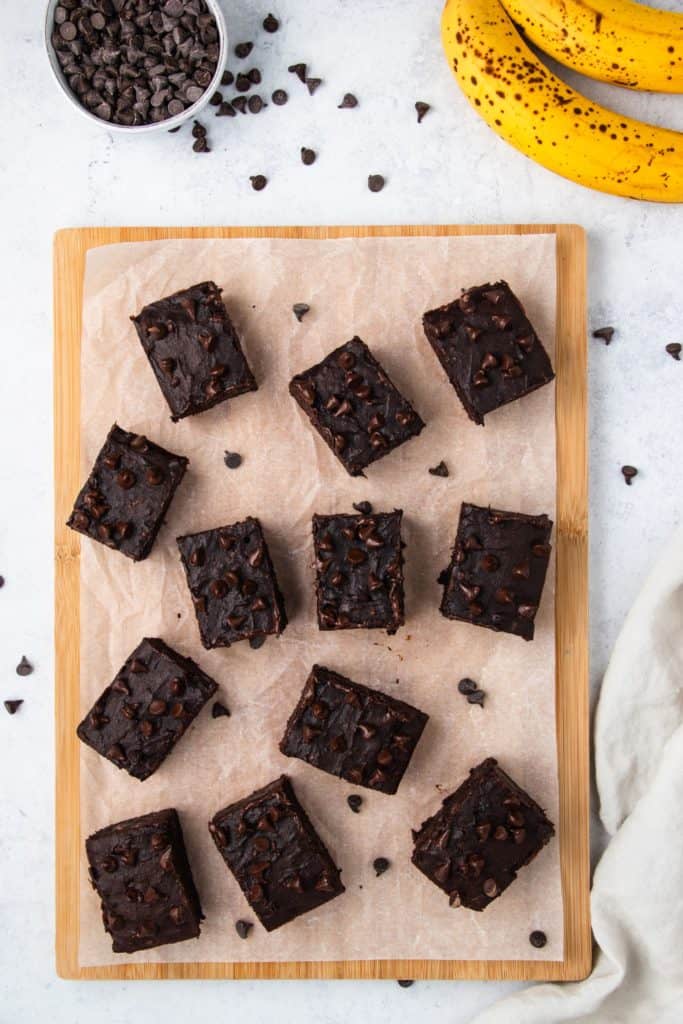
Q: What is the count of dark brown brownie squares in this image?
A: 12